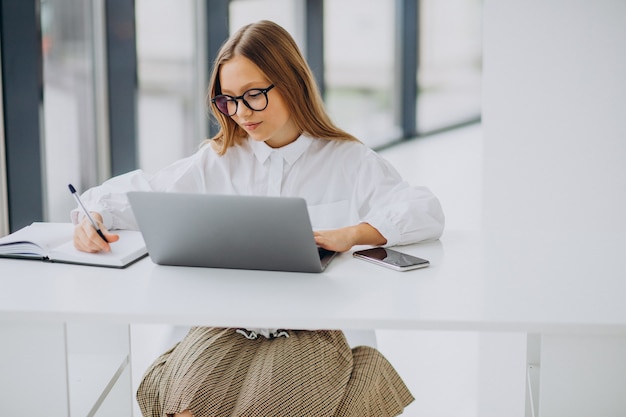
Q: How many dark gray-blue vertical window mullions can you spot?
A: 5